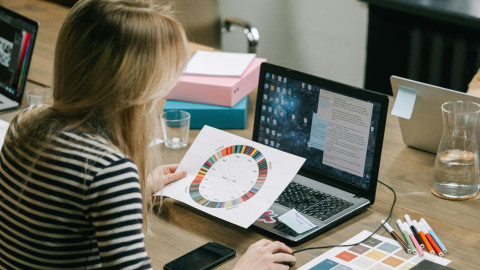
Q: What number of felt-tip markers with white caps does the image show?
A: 7